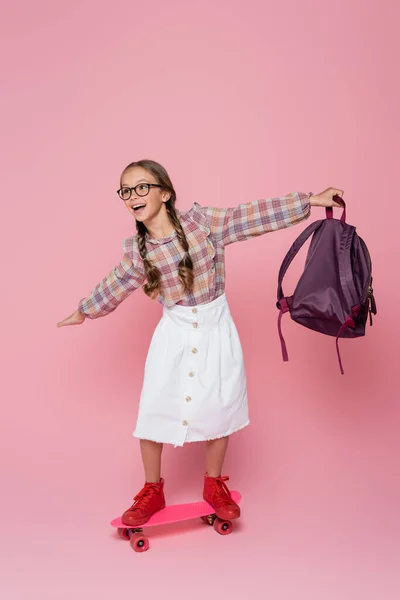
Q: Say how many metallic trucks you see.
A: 2